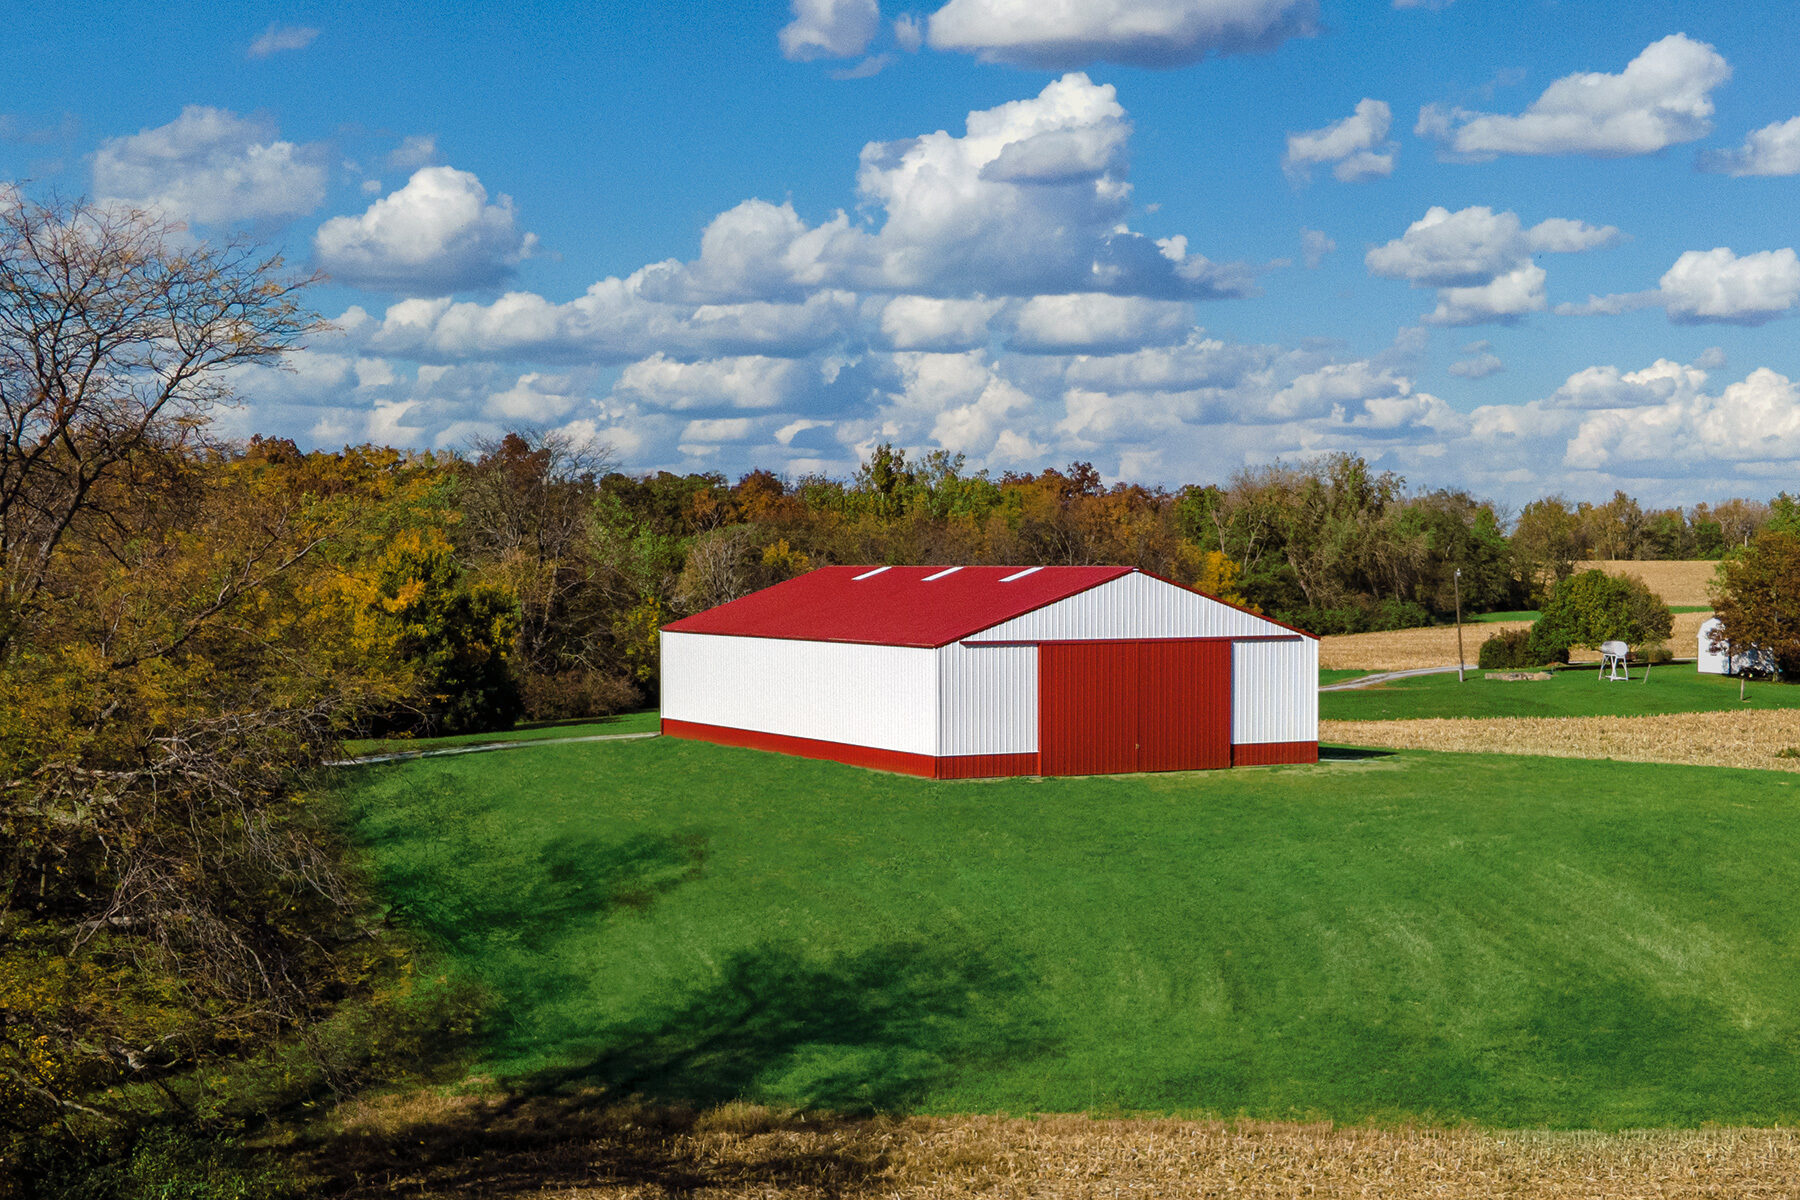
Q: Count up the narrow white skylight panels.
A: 3